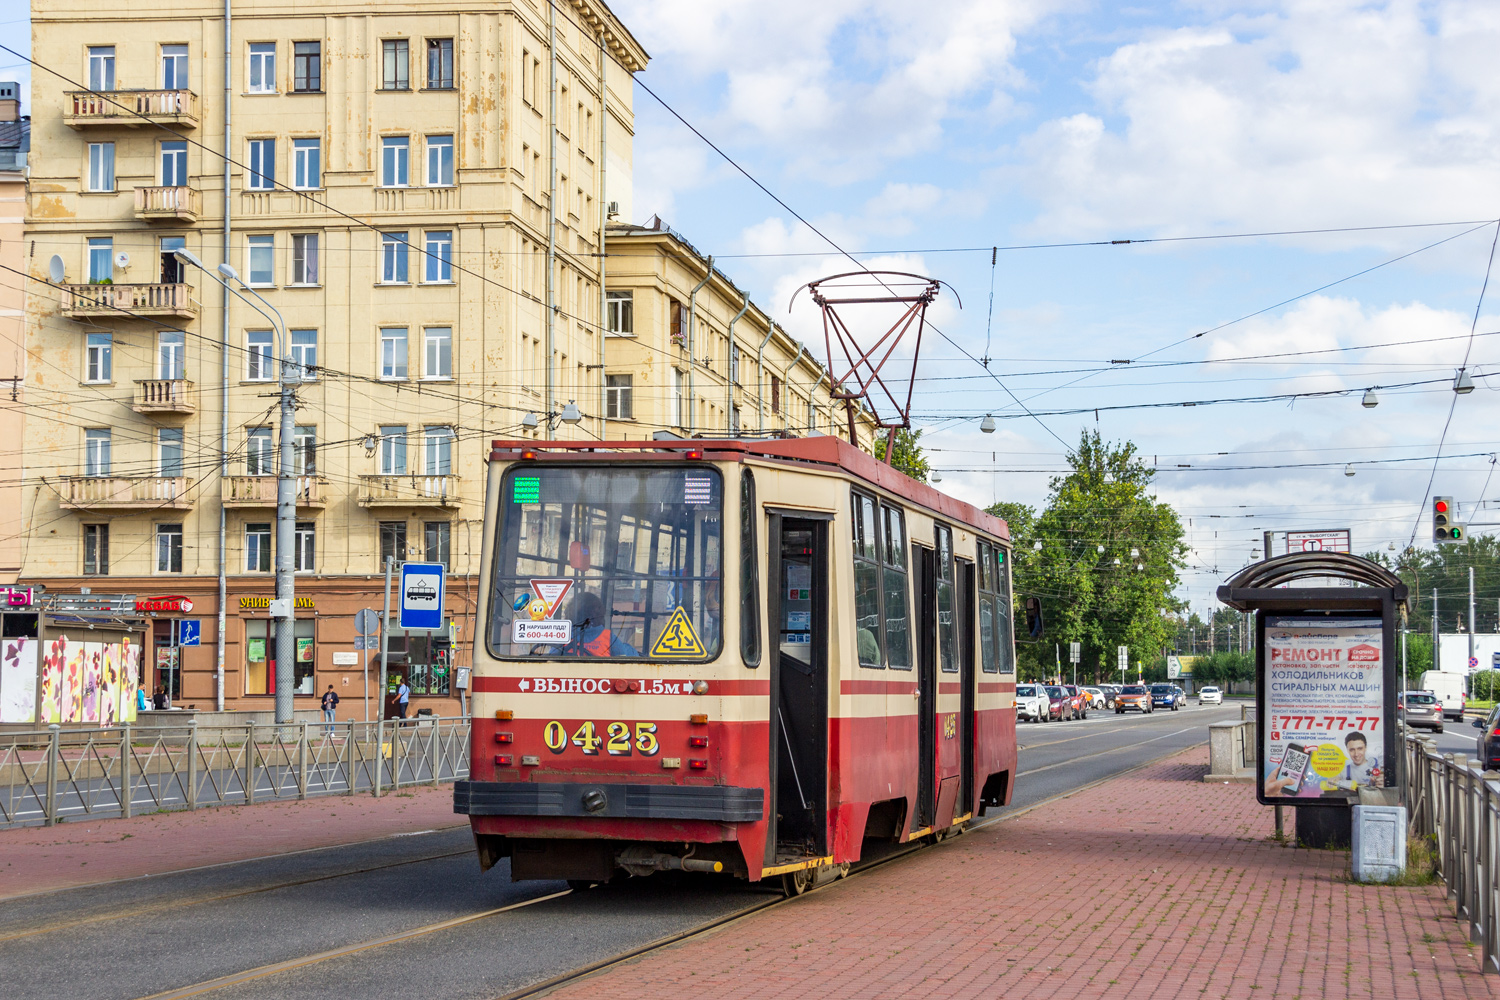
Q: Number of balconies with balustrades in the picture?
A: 7